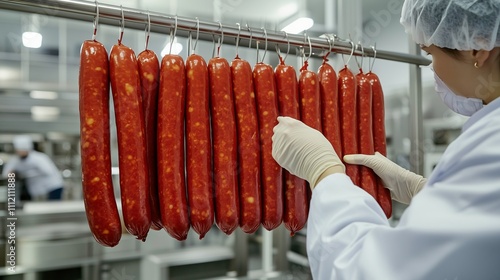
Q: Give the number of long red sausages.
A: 14